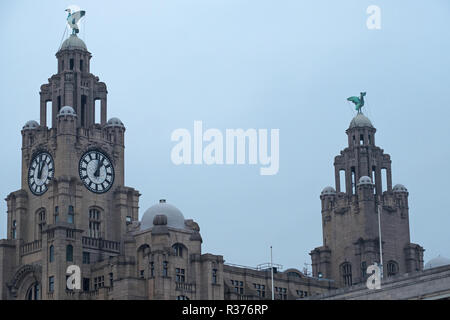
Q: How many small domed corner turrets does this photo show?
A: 6